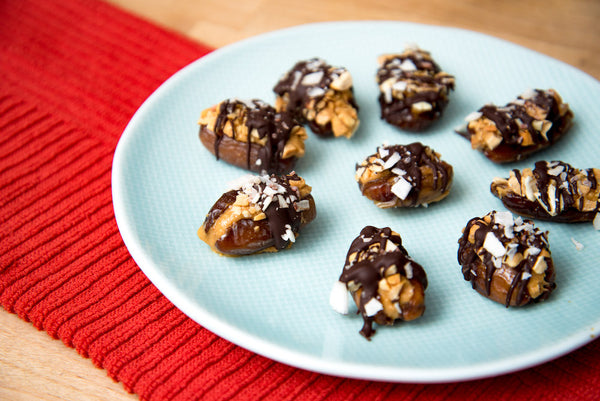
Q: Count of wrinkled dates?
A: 9